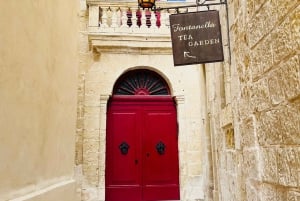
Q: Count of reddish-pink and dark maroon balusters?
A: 4